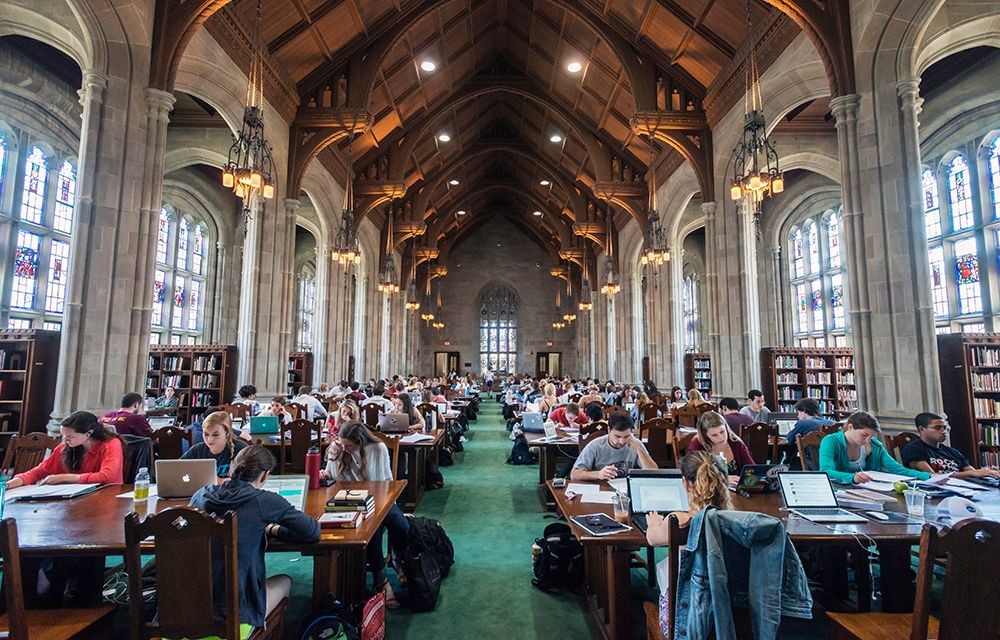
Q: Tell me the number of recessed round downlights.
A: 8